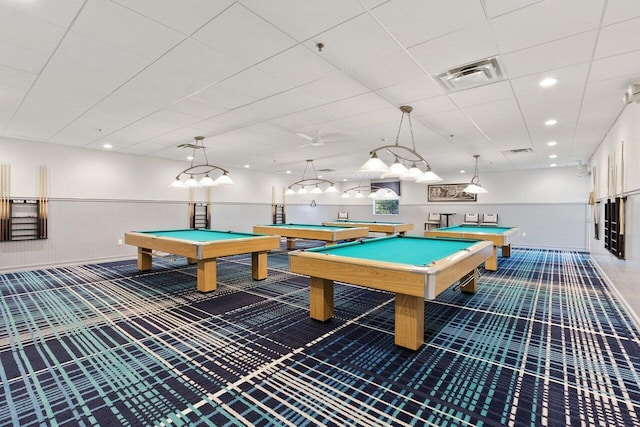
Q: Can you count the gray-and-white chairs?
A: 4